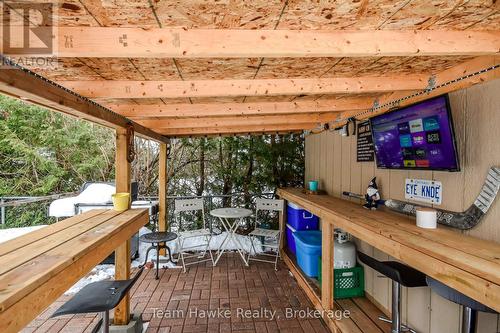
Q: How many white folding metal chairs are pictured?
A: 2